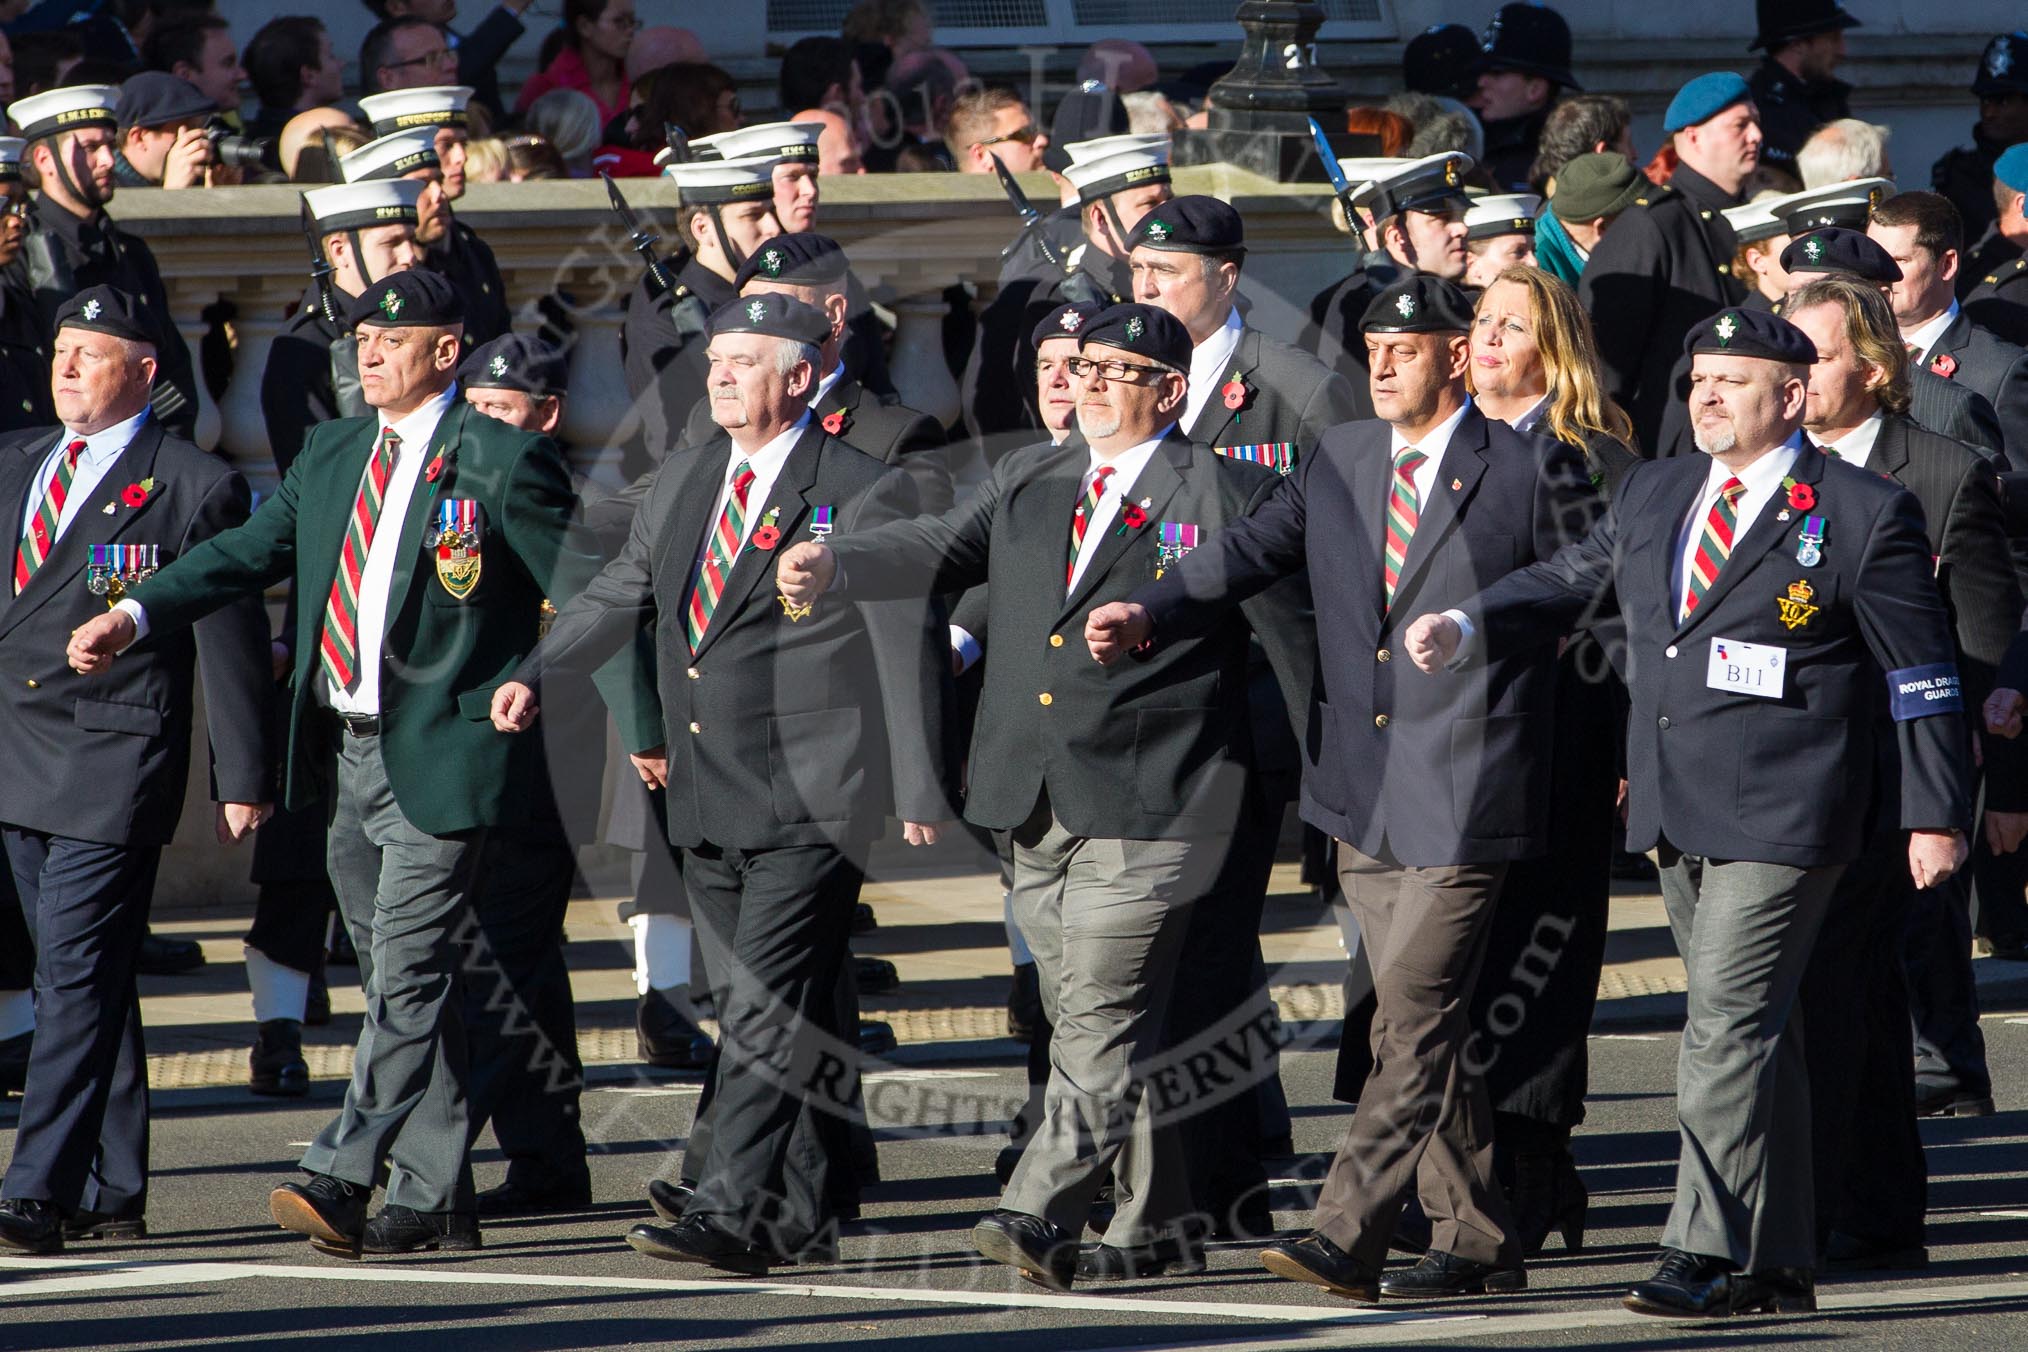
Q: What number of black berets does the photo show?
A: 11